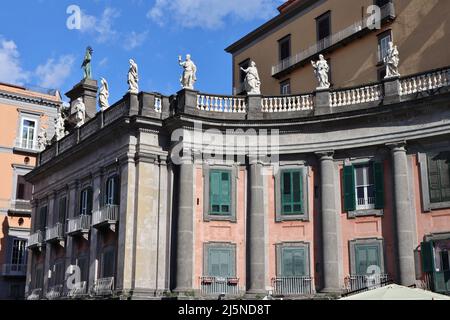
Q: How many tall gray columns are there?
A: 4